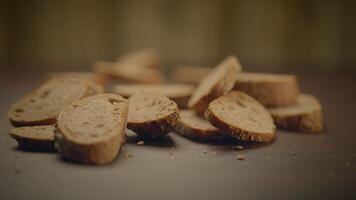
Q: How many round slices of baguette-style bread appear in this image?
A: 14